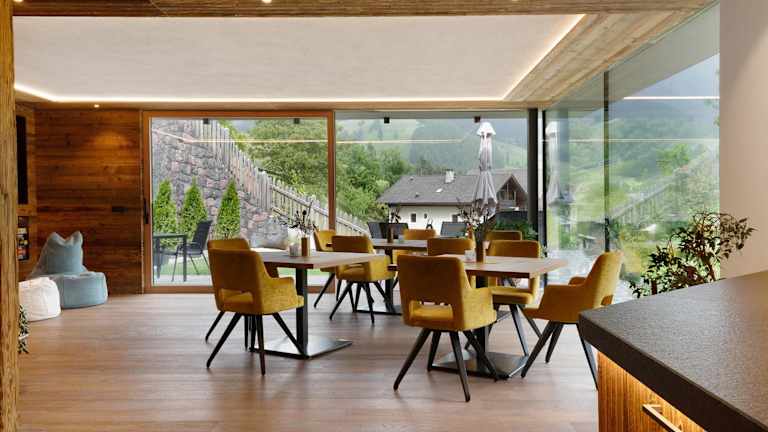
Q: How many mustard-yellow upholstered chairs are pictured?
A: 10